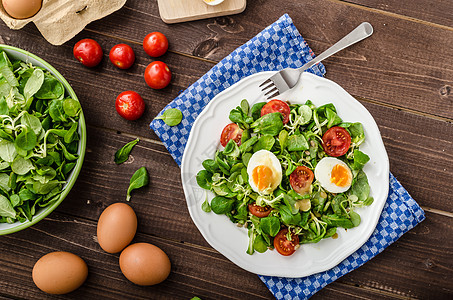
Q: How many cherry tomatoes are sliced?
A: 6